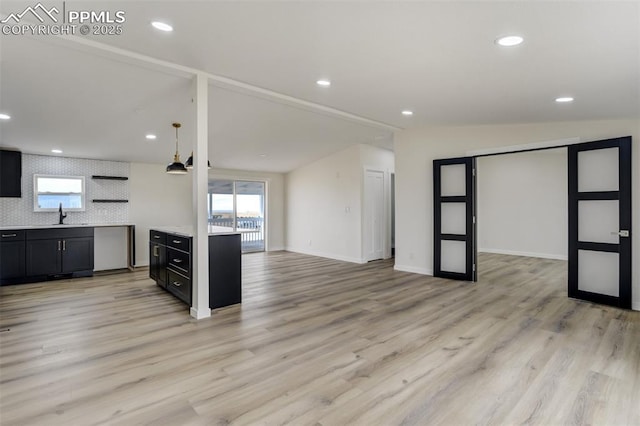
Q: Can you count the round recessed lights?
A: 8